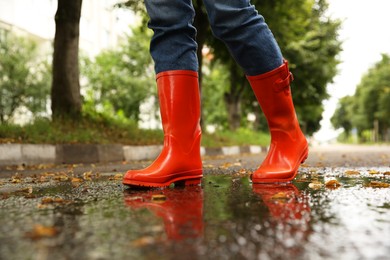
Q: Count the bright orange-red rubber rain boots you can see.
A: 2